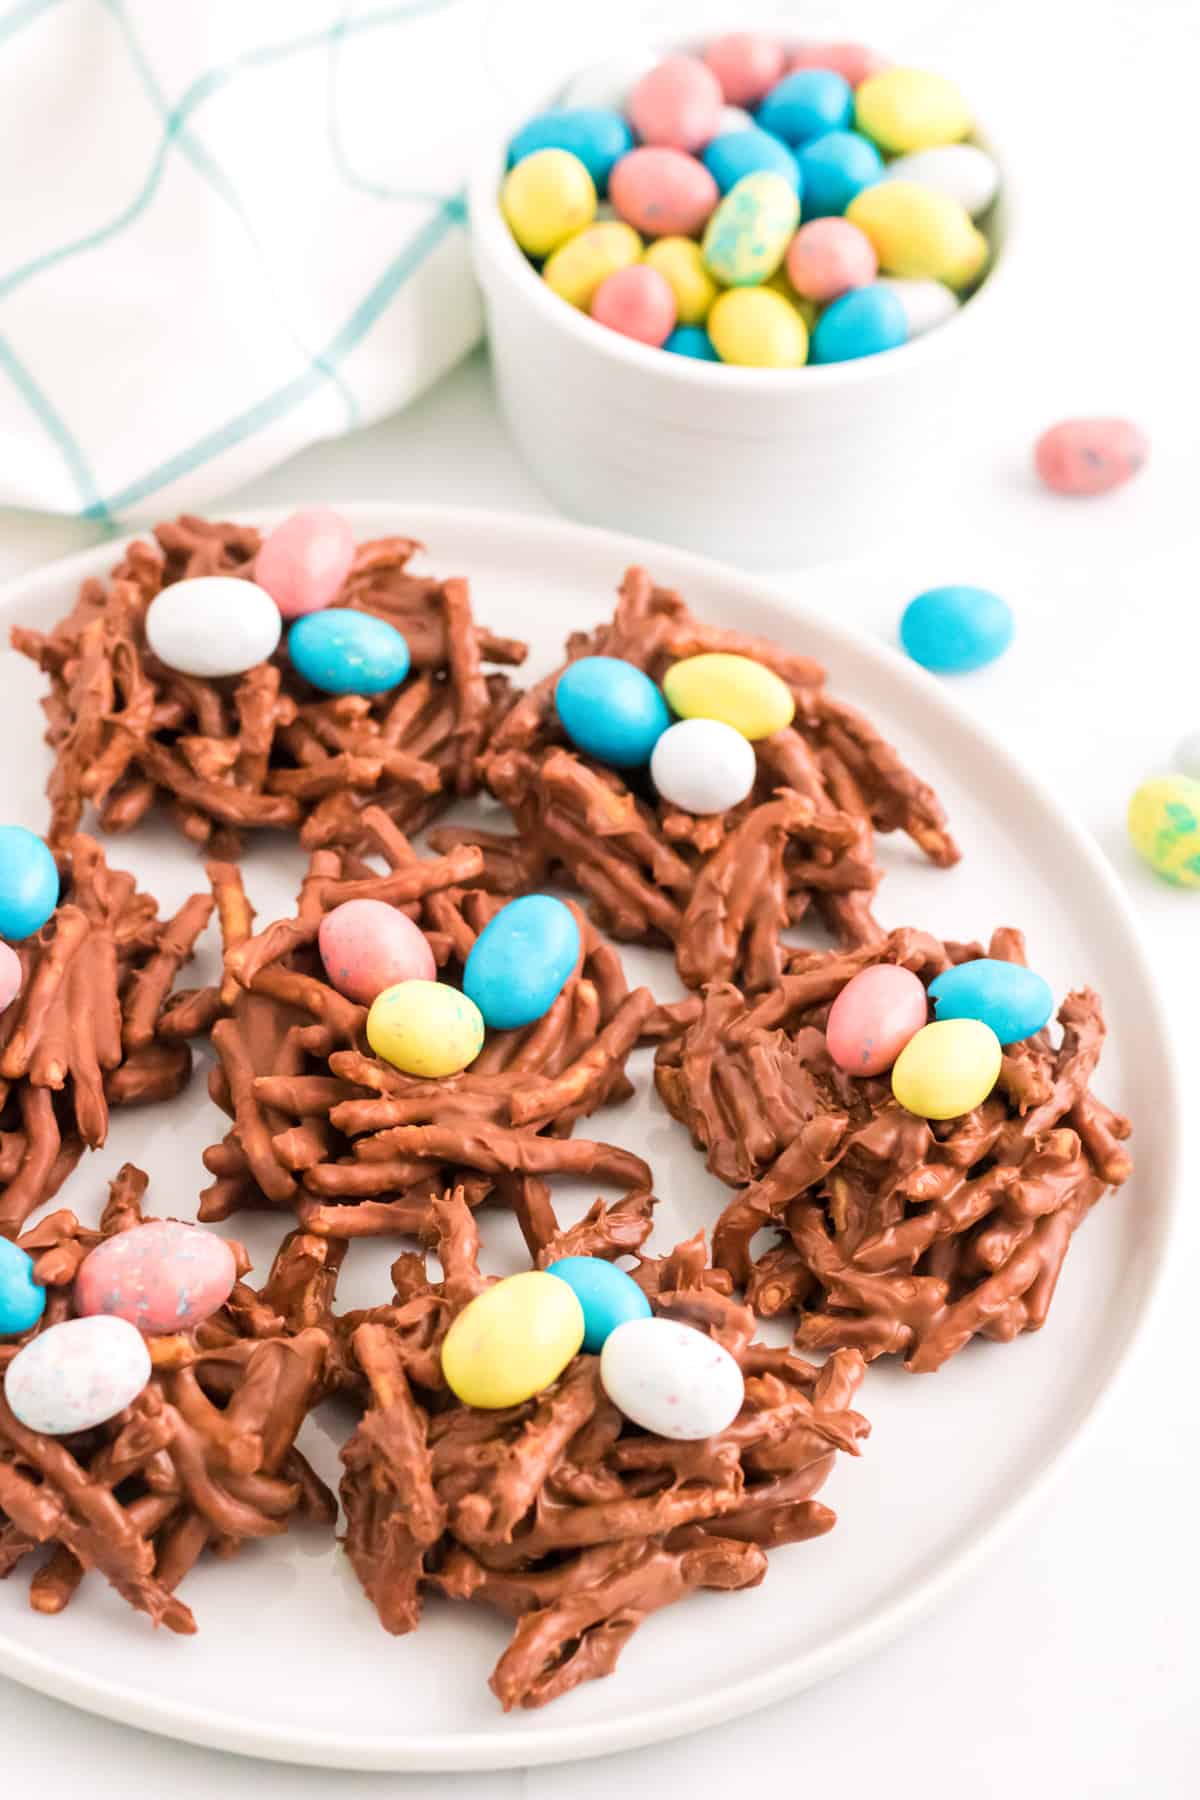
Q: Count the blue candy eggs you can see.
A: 14